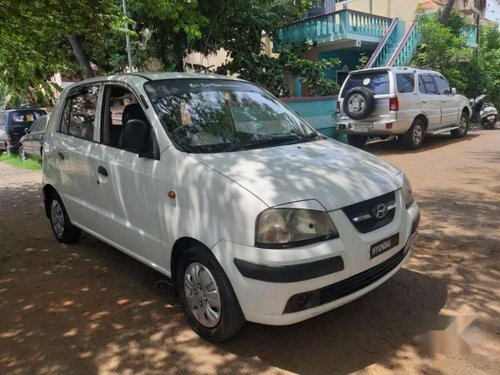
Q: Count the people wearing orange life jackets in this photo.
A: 0